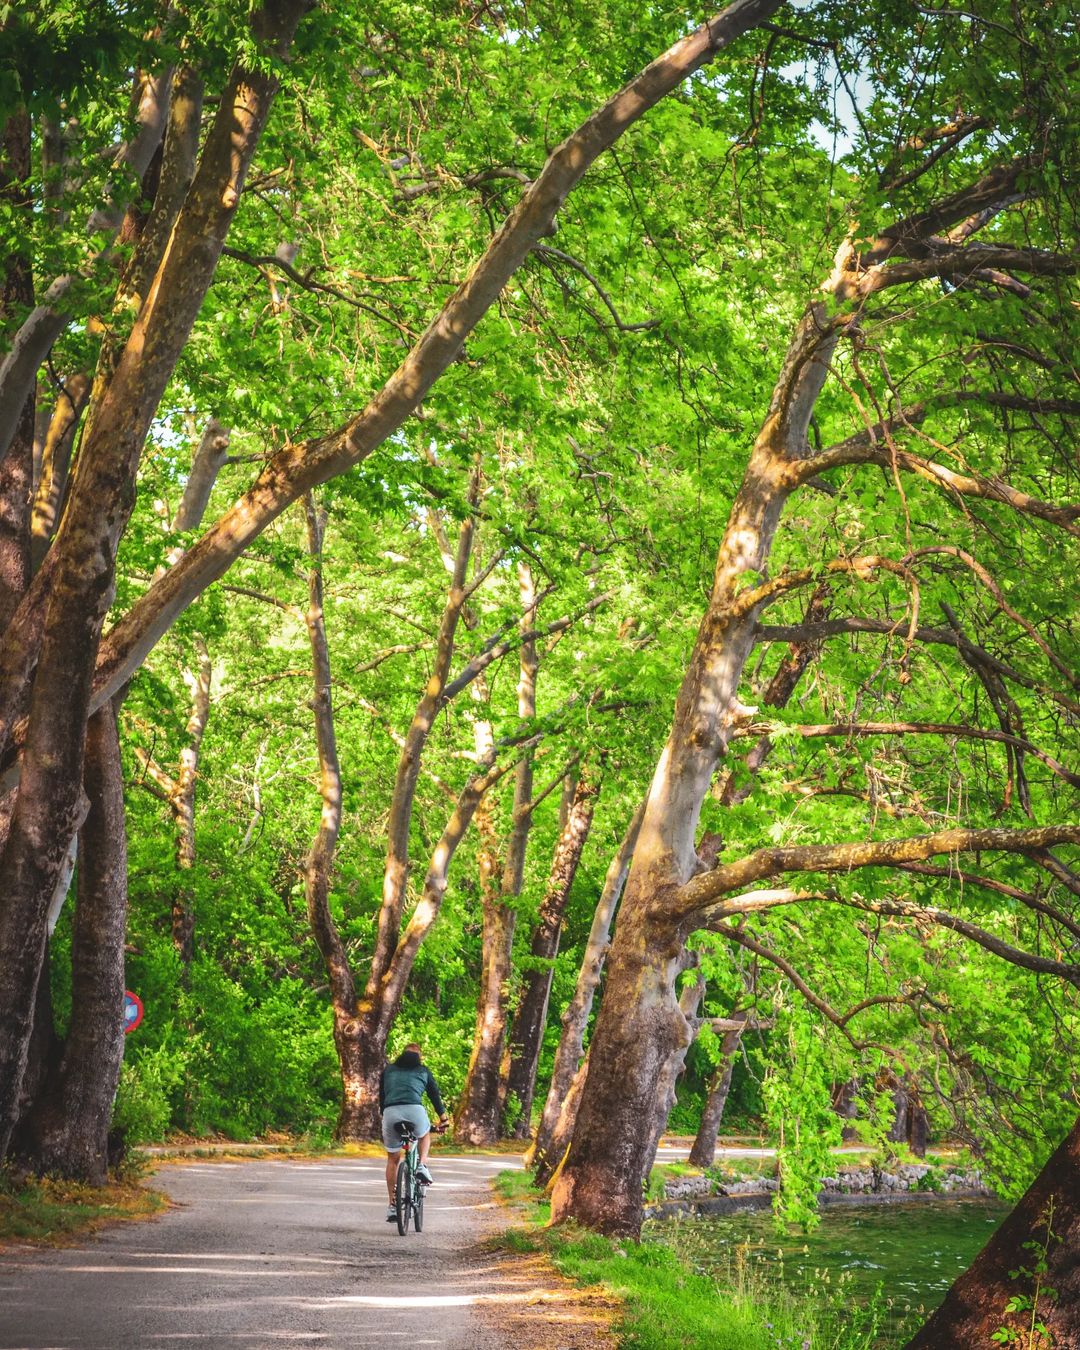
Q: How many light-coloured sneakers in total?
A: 2